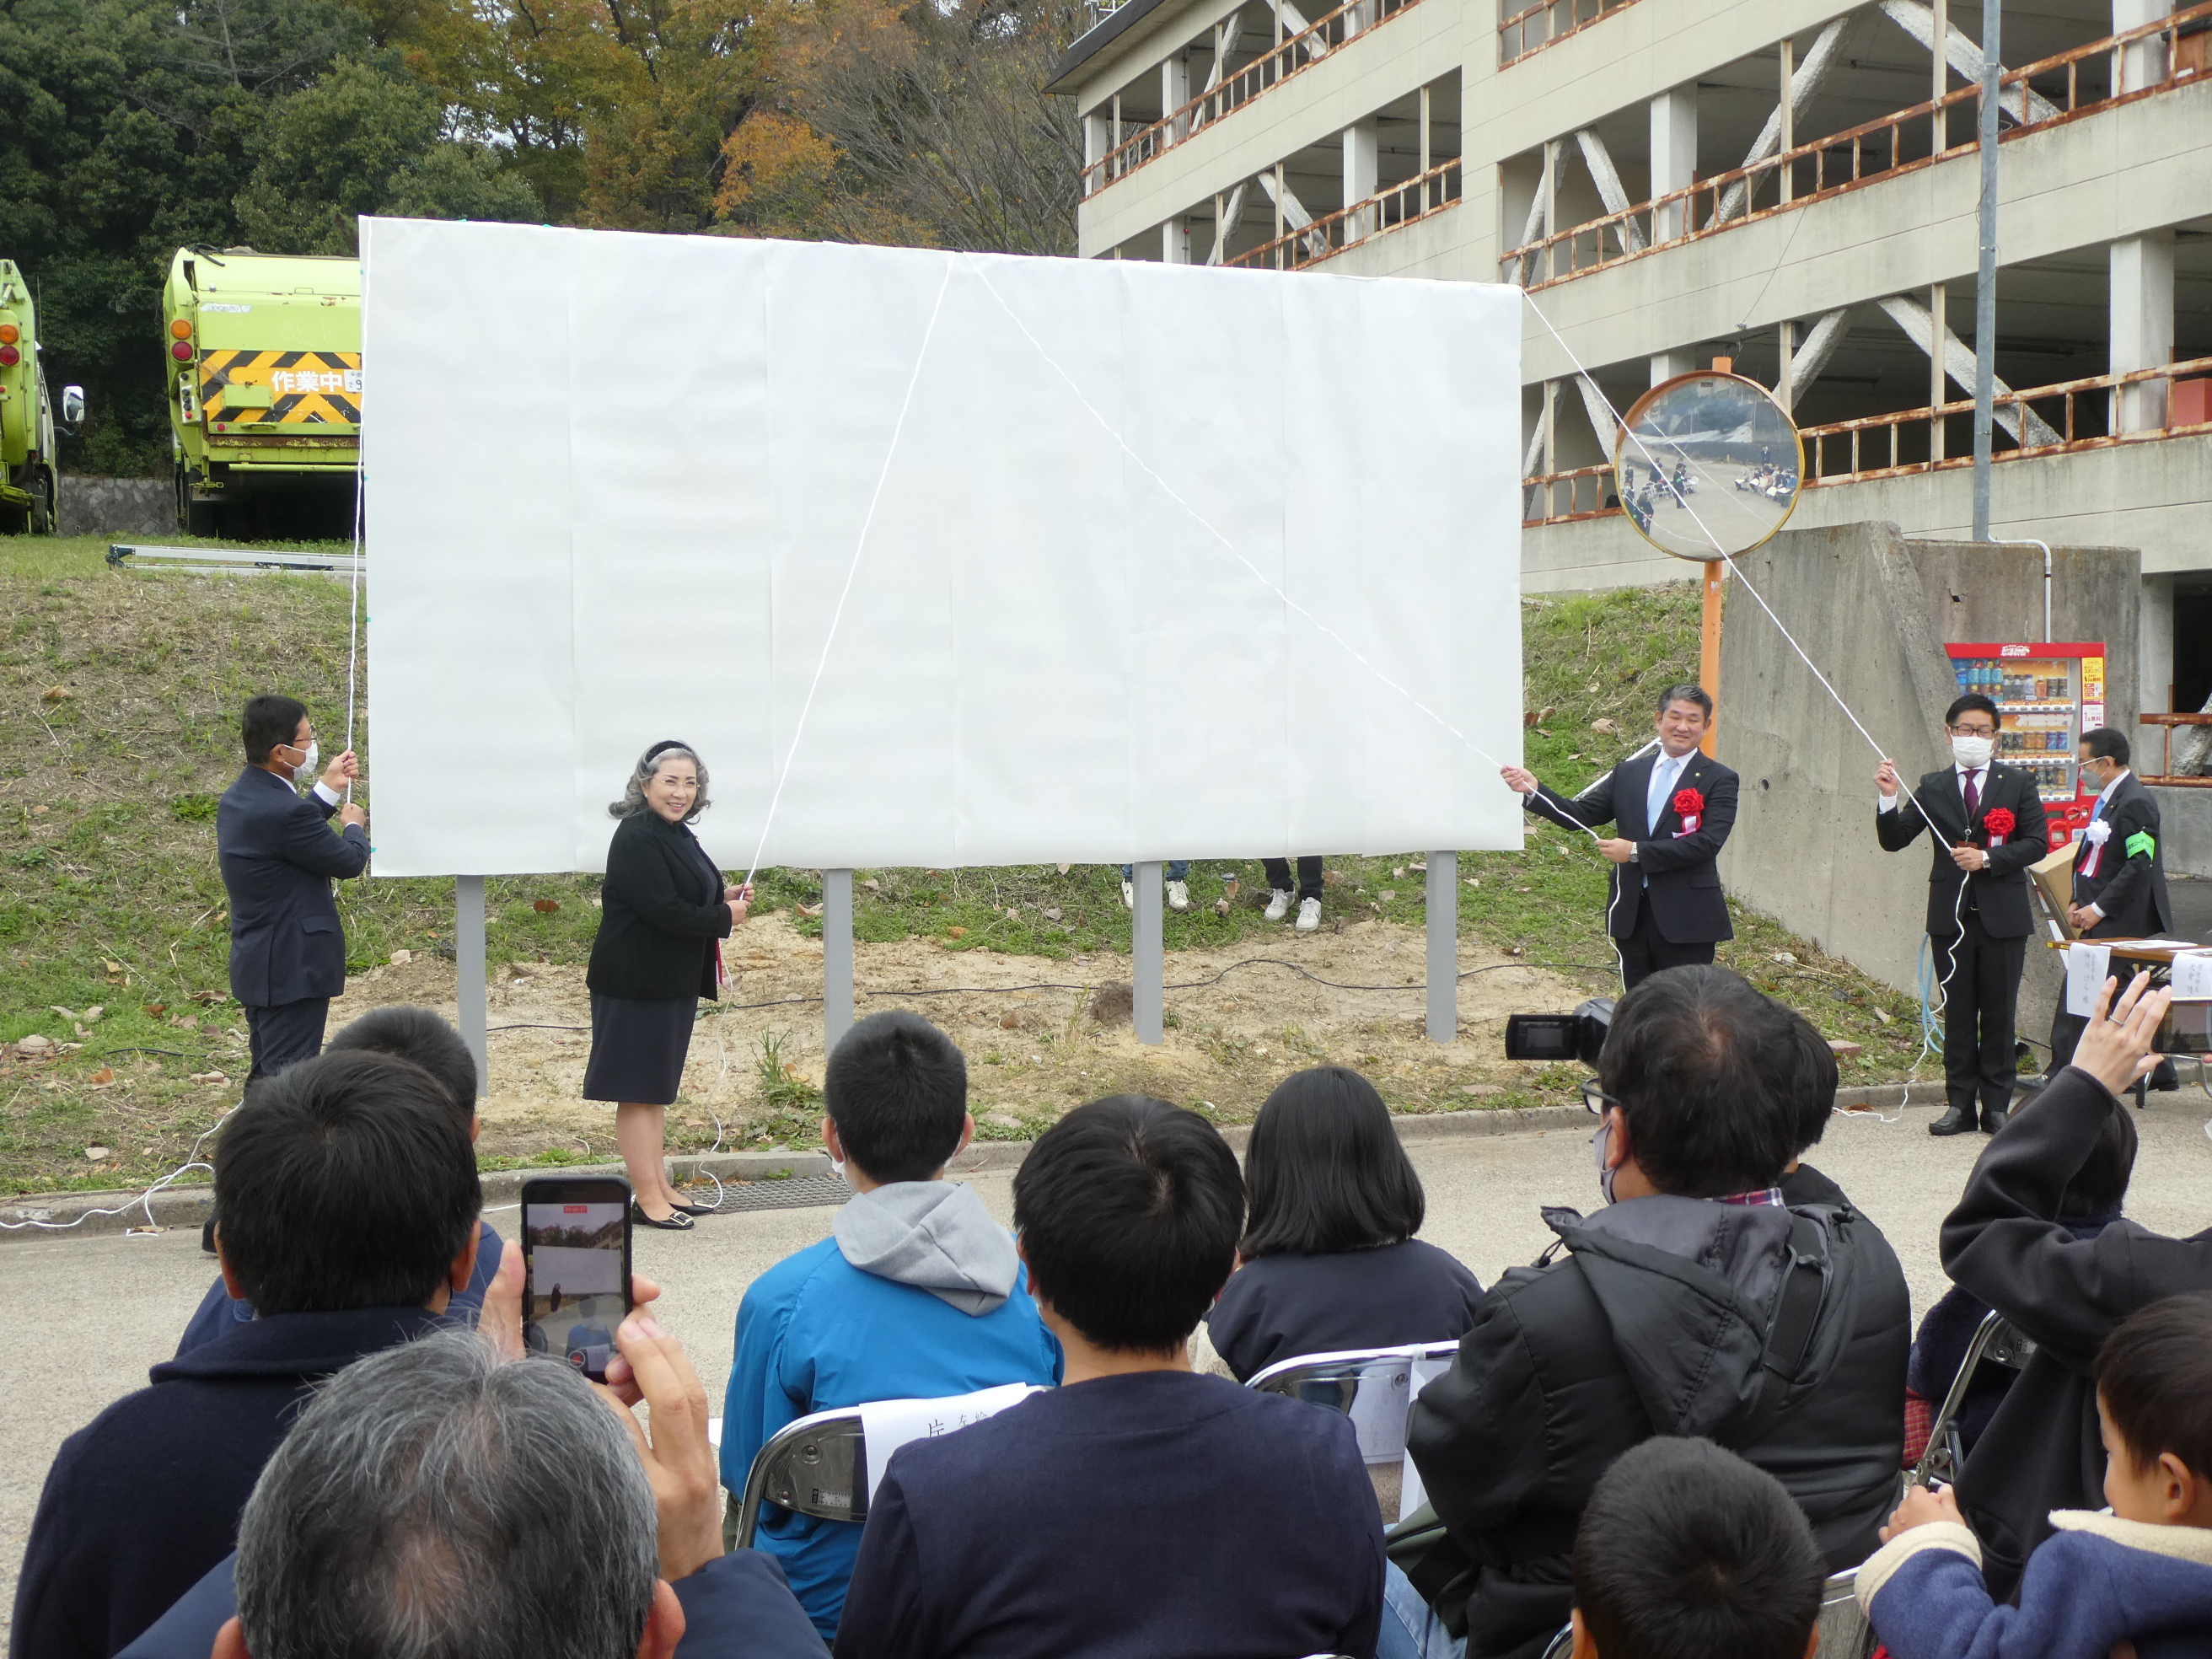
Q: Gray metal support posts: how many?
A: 4